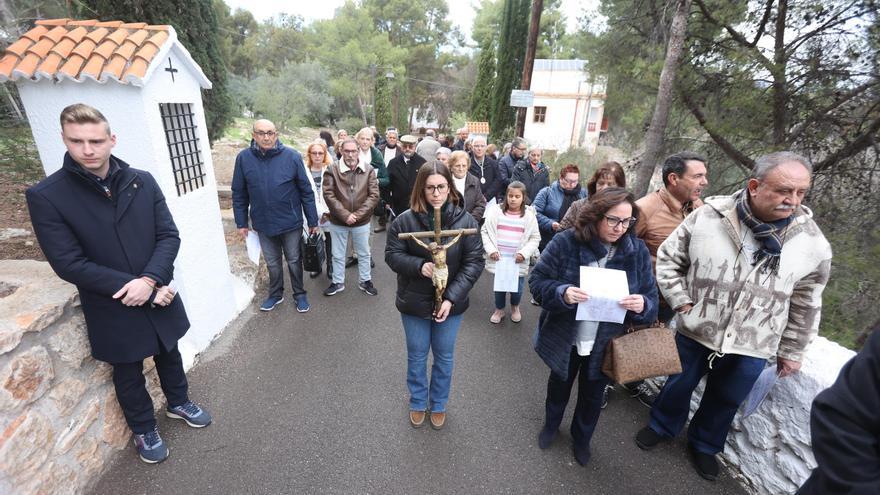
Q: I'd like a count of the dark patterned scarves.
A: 1